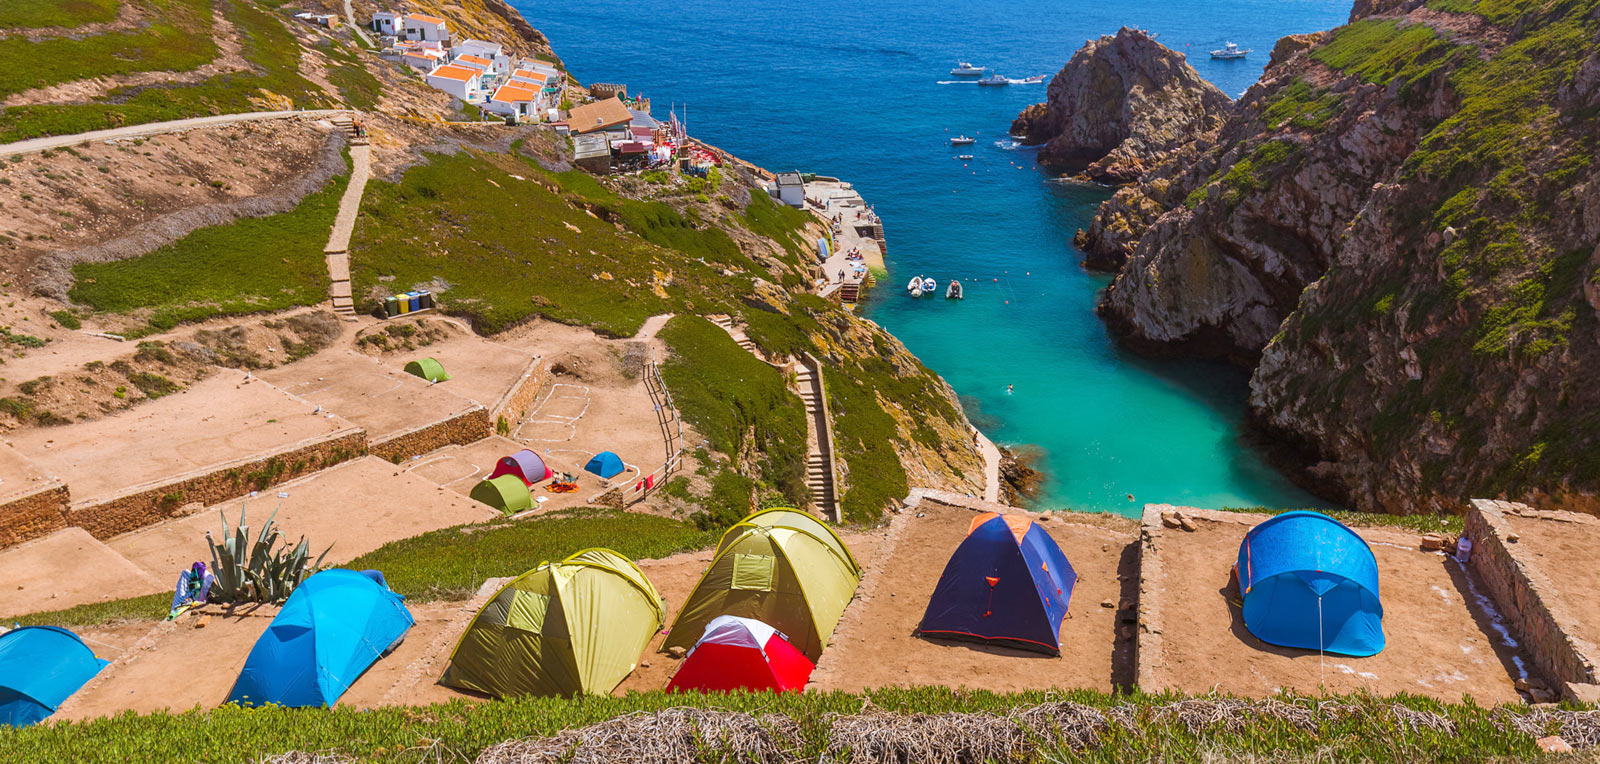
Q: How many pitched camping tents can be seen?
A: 11